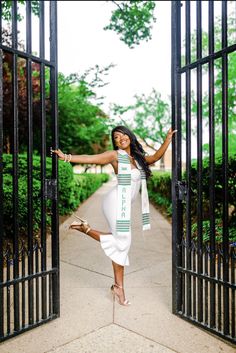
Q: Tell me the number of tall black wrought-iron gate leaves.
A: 2